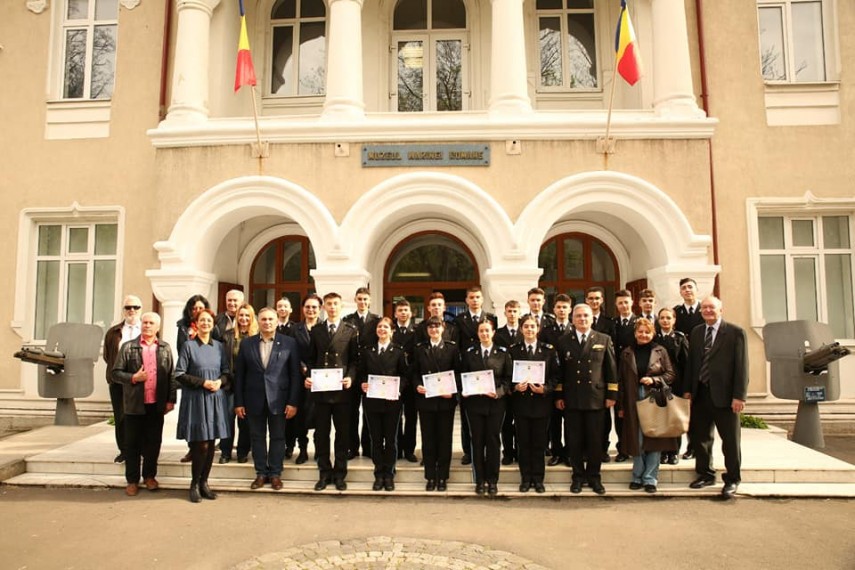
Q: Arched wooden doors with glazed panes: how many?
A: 3